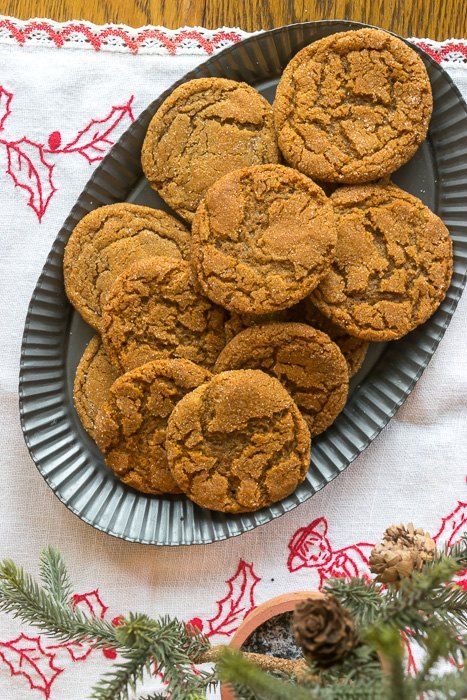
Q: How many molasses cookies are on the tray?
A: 11